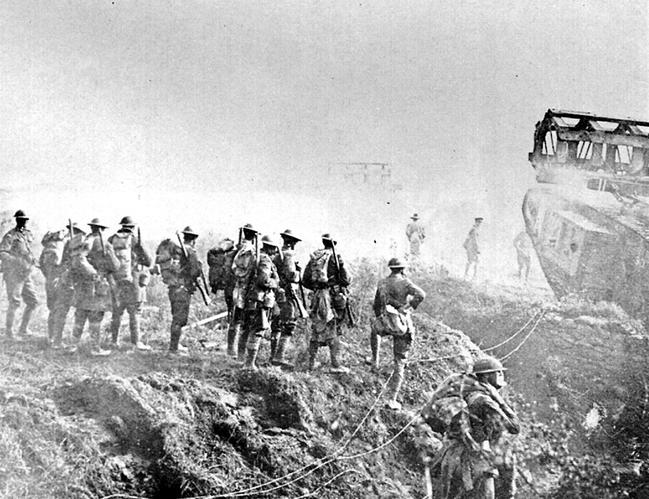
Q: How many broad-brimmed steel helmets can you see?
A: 11